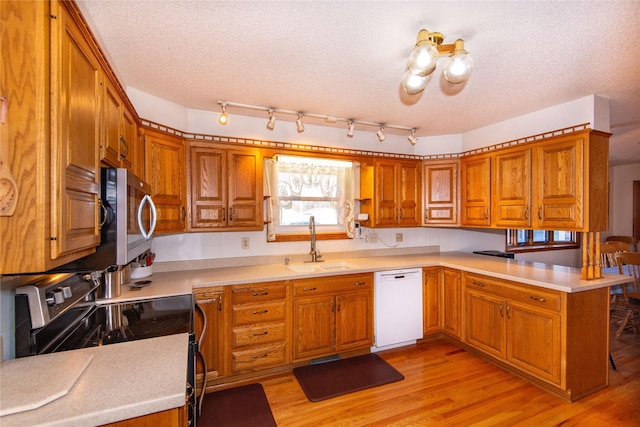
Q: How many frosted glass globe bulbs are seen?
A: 3